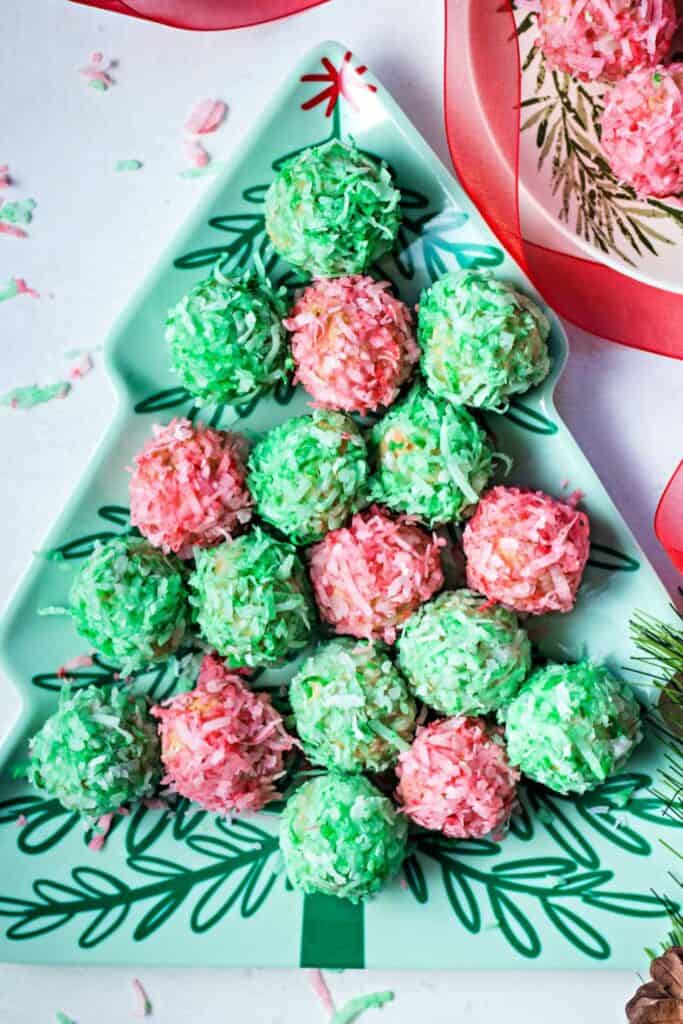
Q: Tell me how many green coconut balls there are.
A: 12